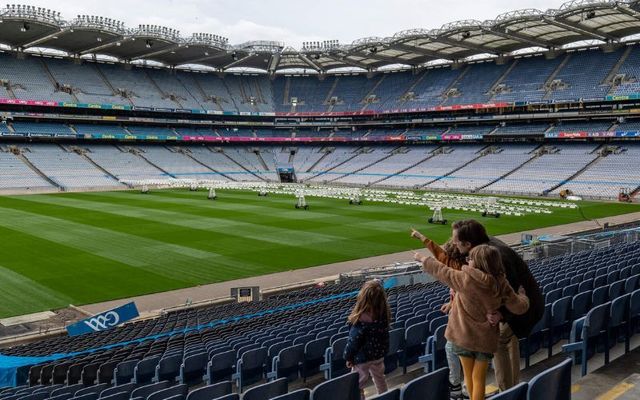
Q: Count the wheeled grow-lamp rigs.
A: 8